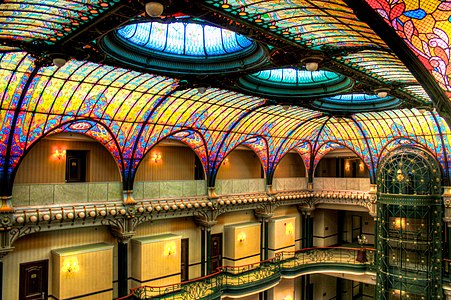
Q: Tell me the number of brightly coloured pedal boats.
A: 0